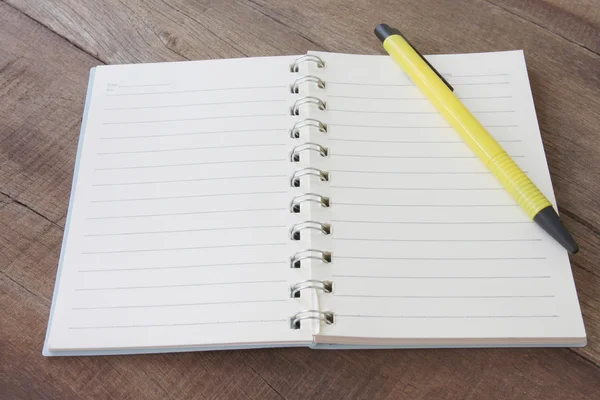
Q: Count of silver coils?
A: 11